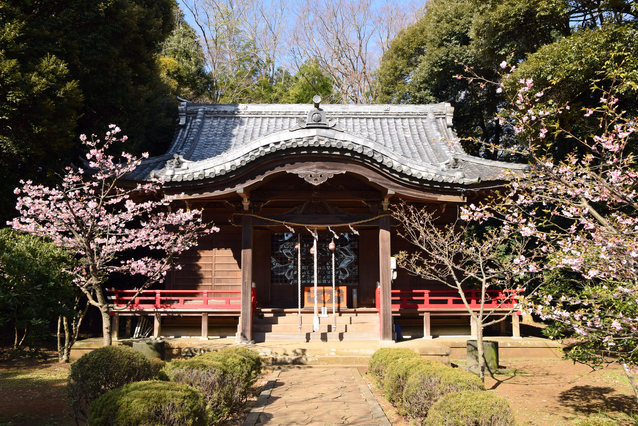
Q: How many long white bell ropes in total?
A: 3